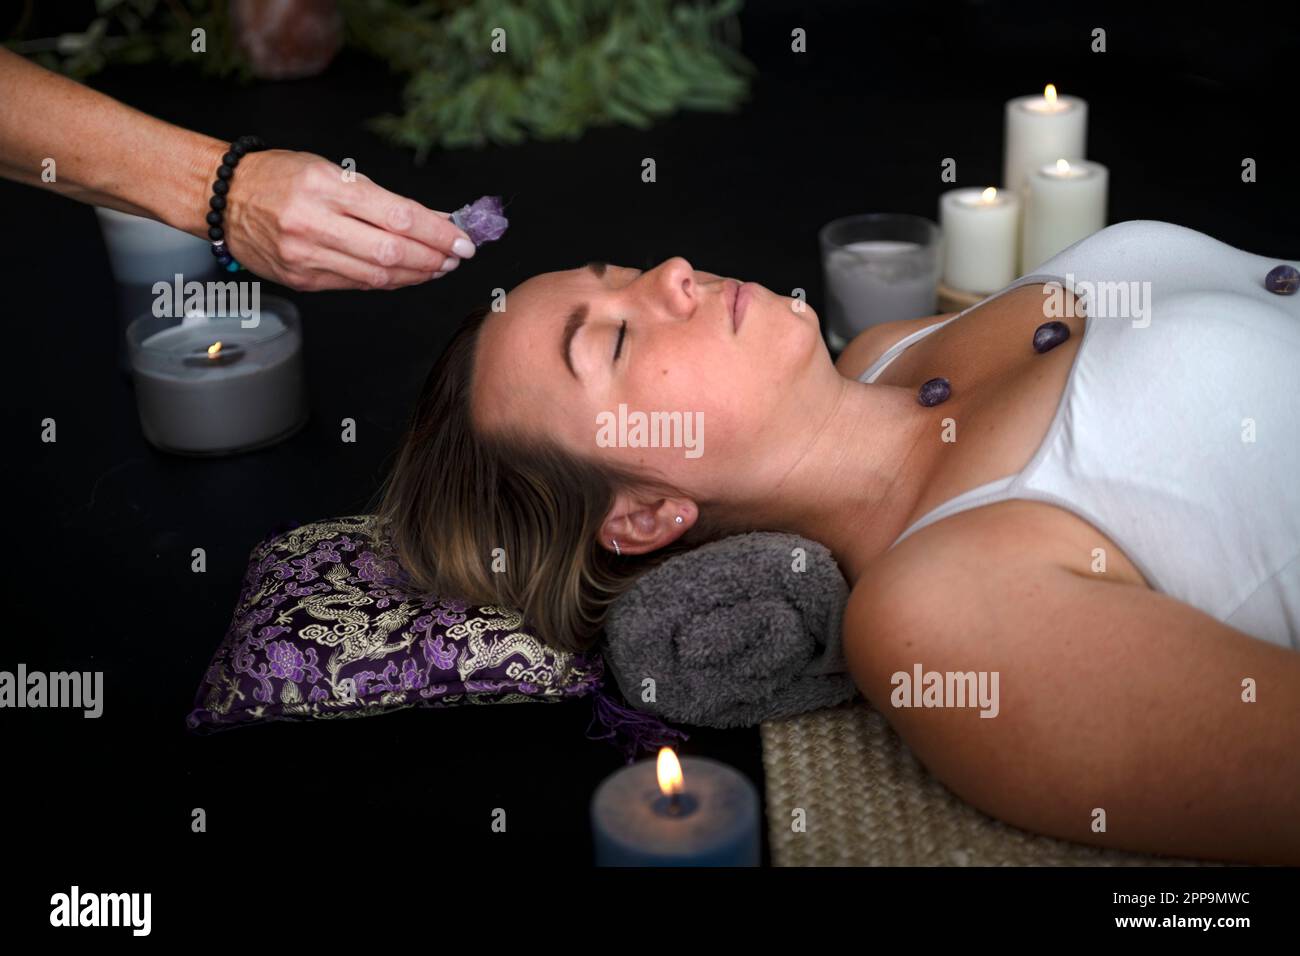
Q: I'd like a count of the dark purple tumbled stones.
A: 3